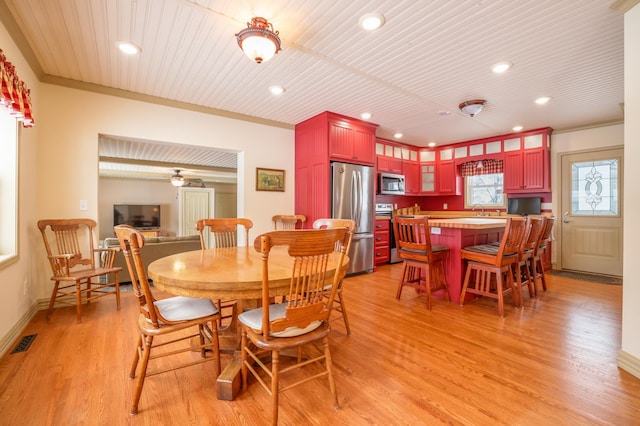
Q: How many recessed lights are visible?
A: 9